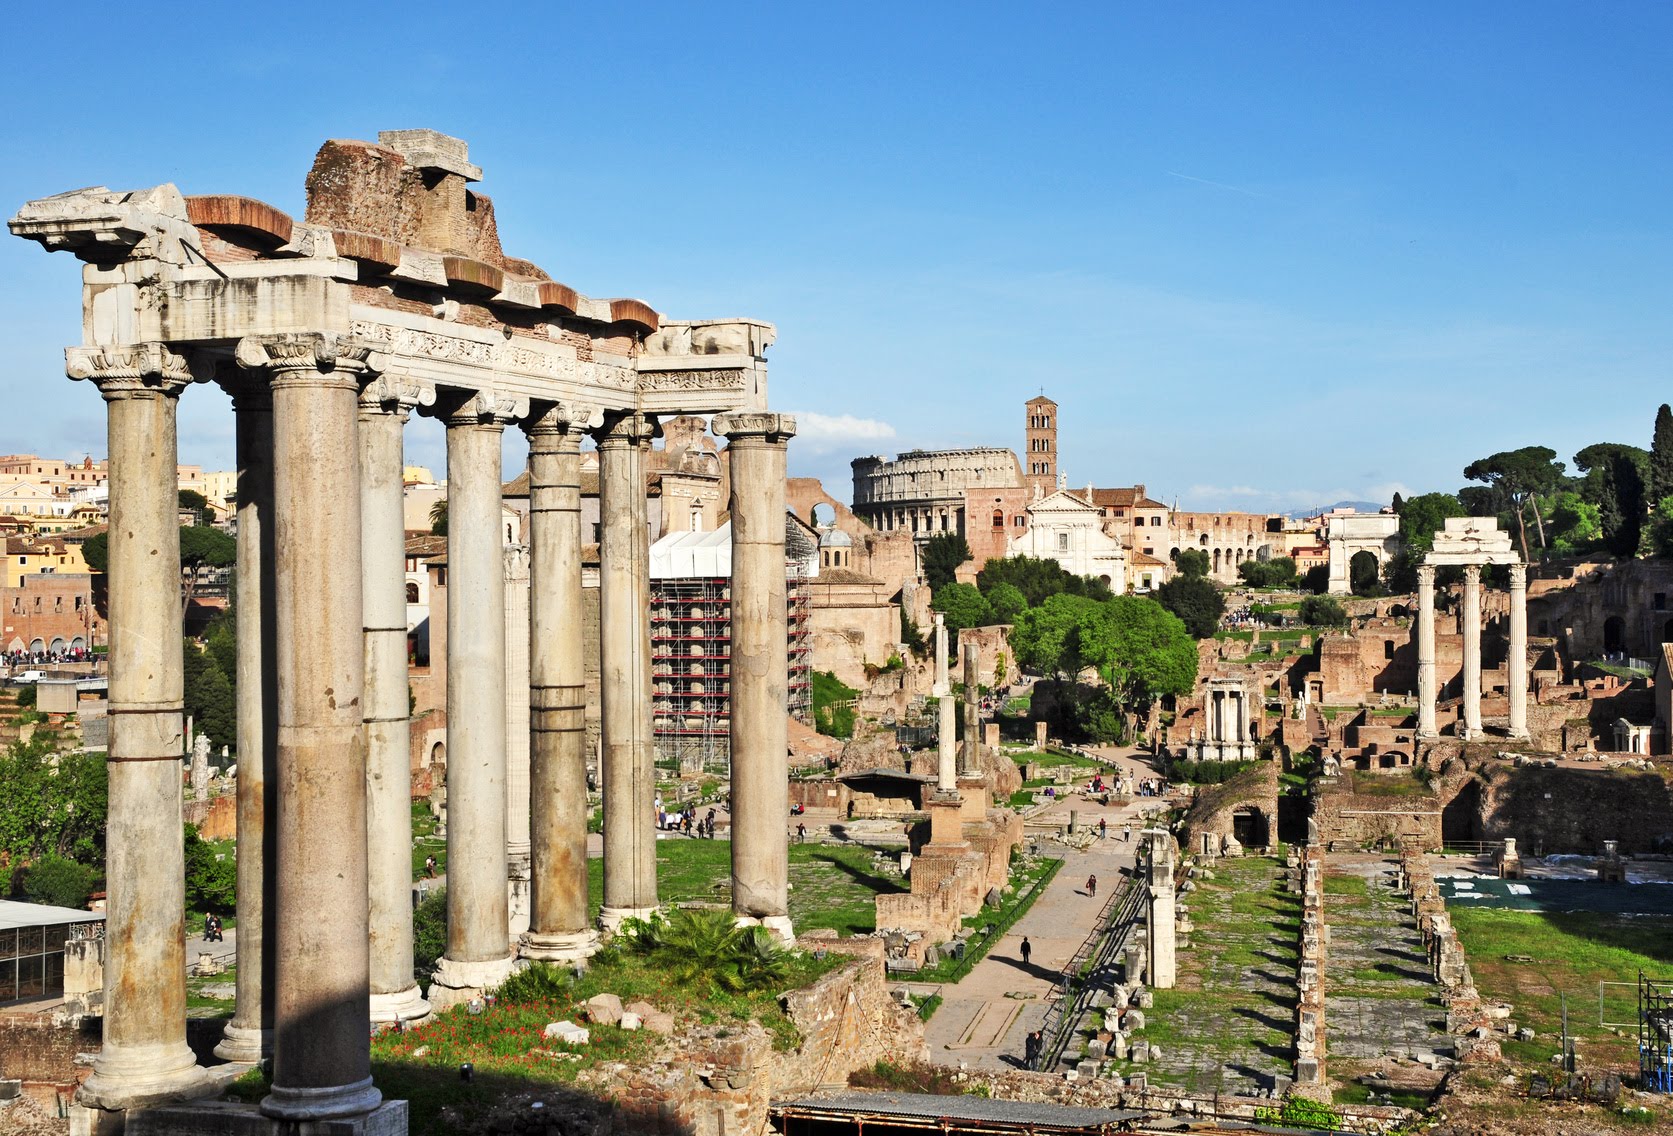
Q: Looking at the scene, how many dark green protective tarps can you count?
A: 1